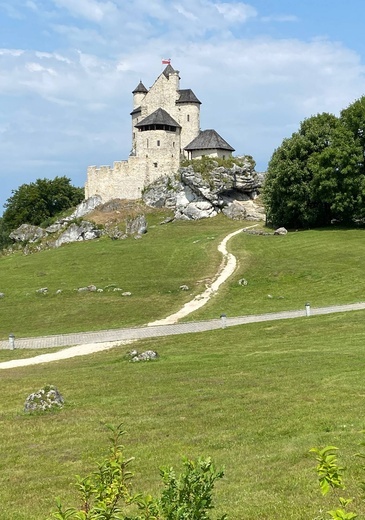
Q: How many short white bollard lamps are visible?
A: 3